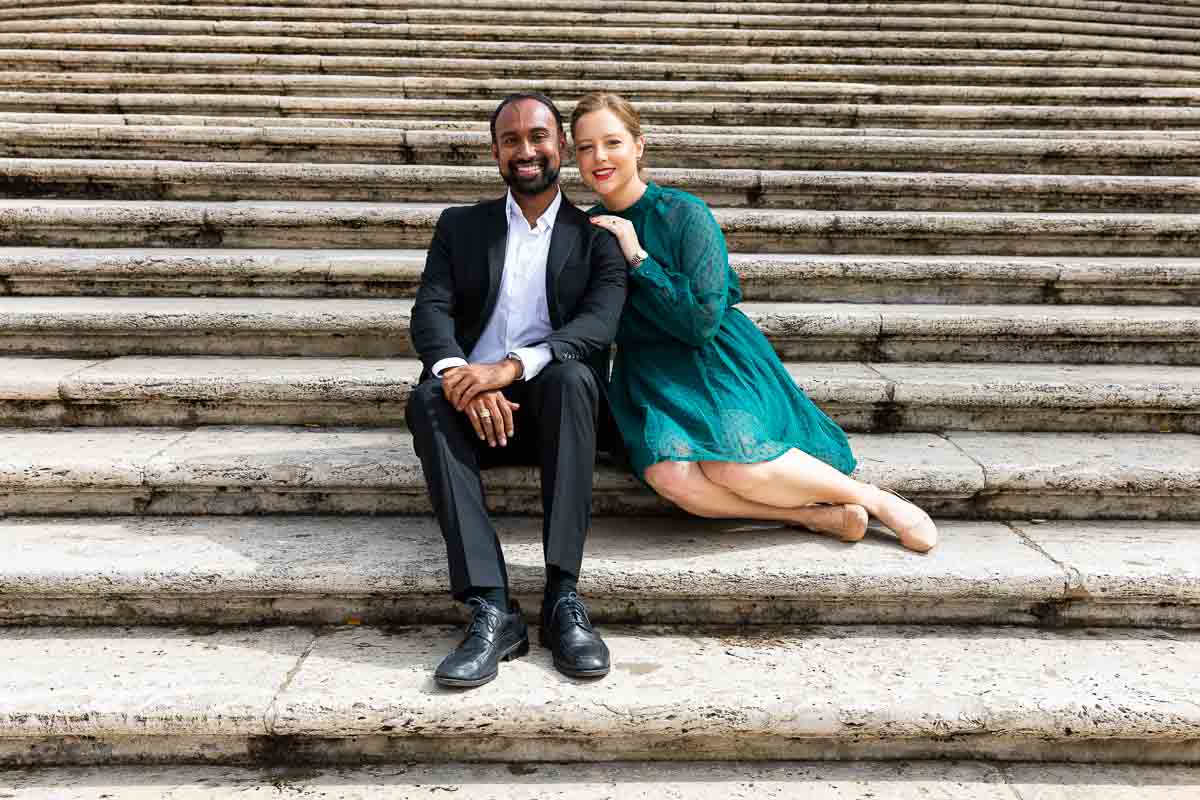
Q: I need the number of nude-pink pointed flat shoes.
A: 2